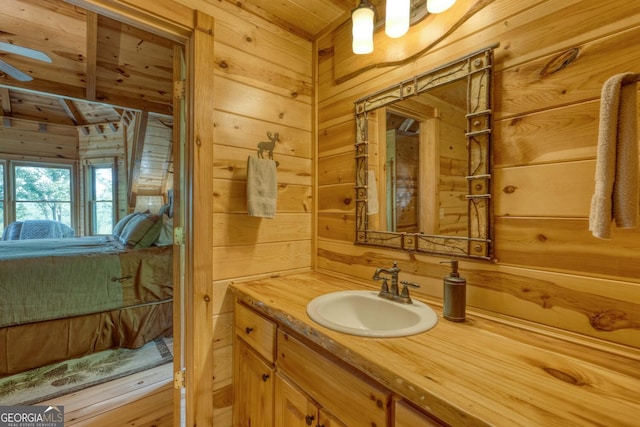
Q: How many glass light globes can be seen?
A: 3